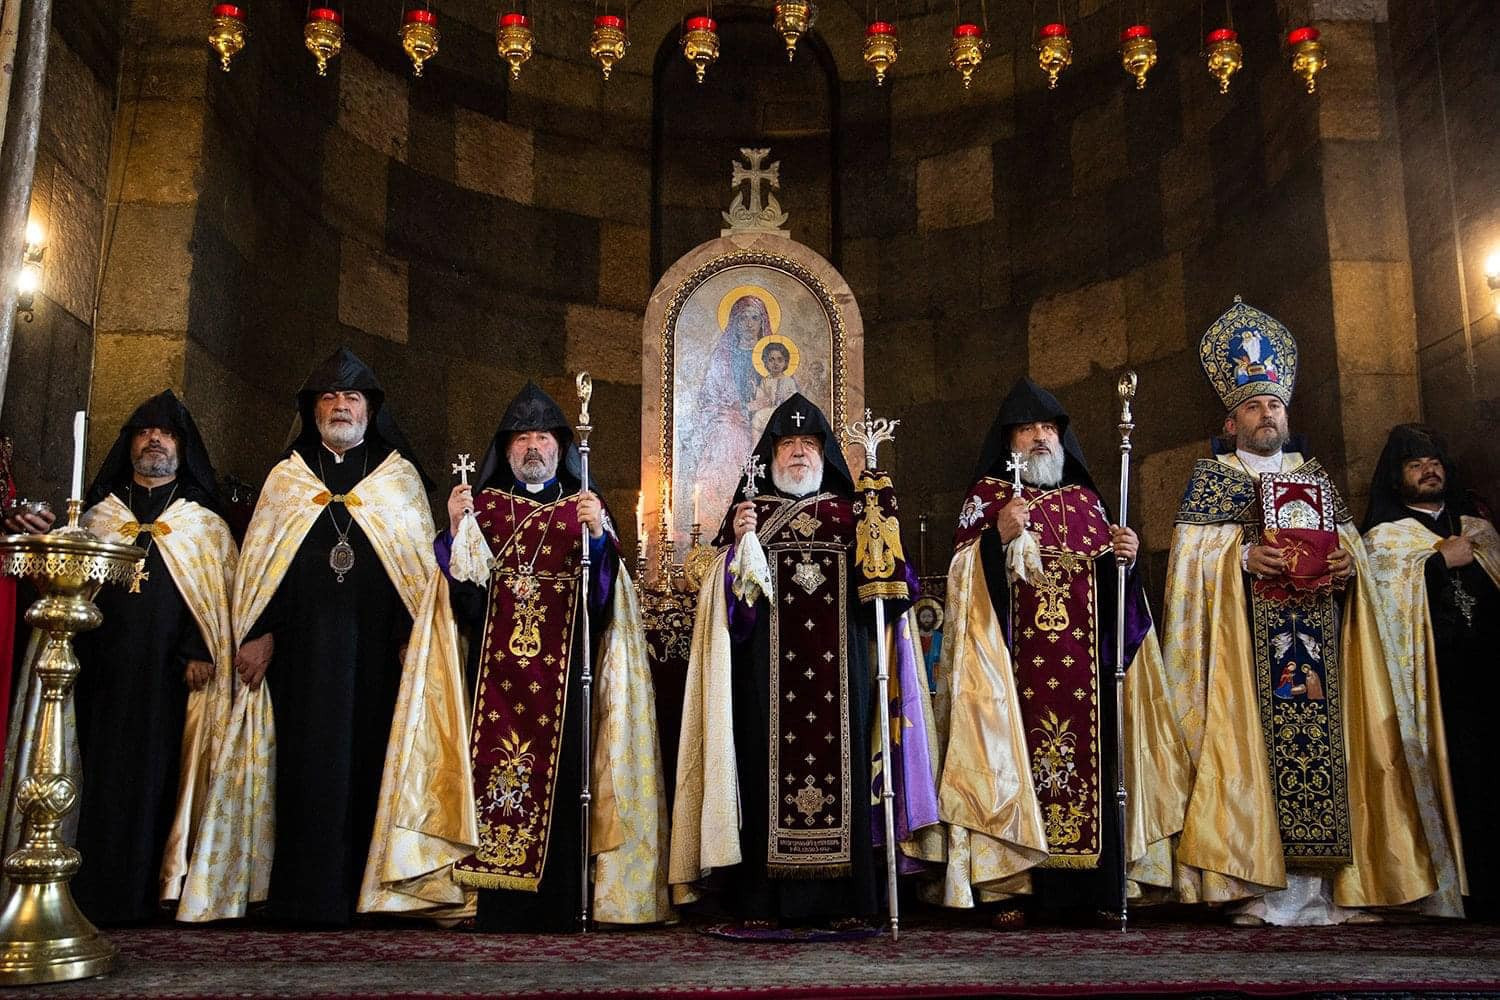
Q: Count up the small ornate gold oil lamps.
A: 13